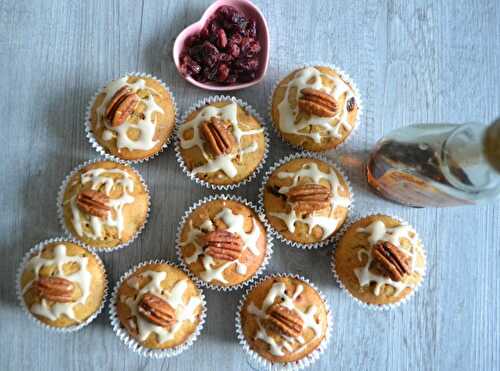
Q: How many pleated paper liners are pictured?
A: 10